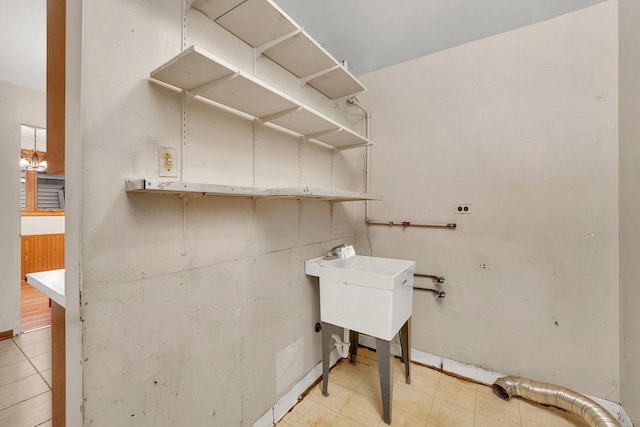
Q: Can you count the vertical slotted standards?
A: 4